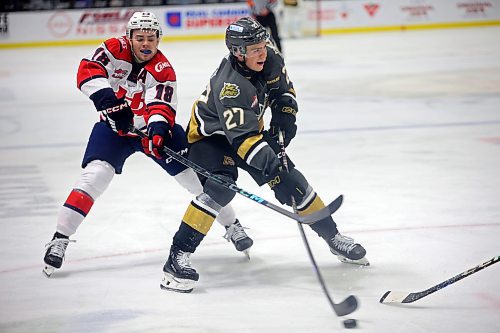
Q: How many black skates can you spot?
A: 4